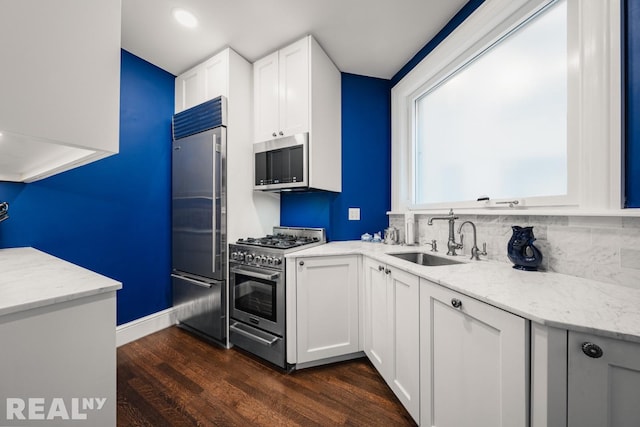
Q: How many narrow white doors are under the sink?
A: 2